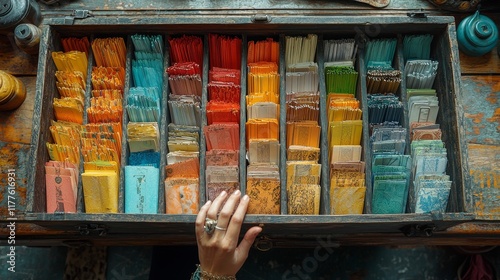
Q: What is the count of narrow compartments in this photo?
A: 10